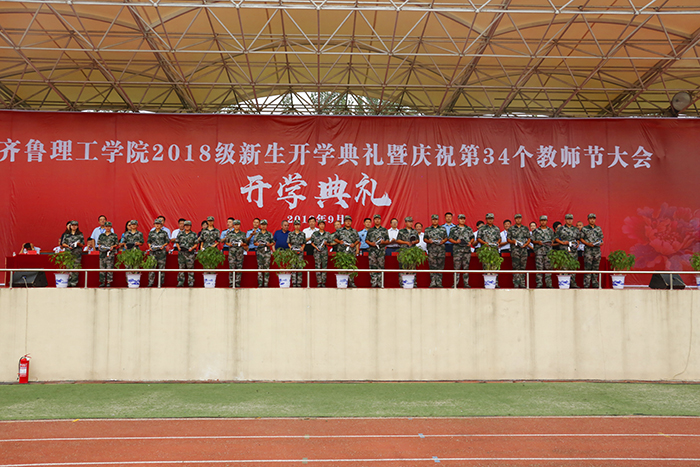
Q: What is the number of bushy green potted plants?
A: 10